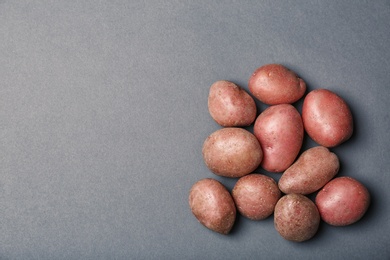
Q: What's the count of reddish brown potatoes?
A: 10